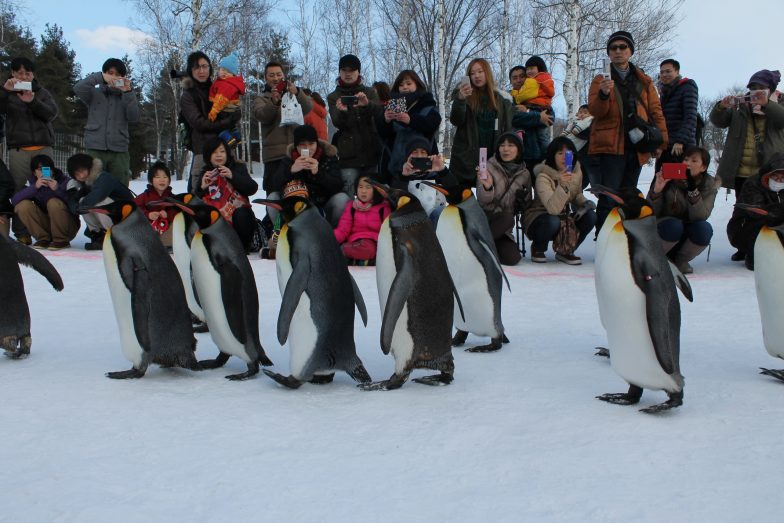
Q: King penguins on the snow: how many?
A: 10